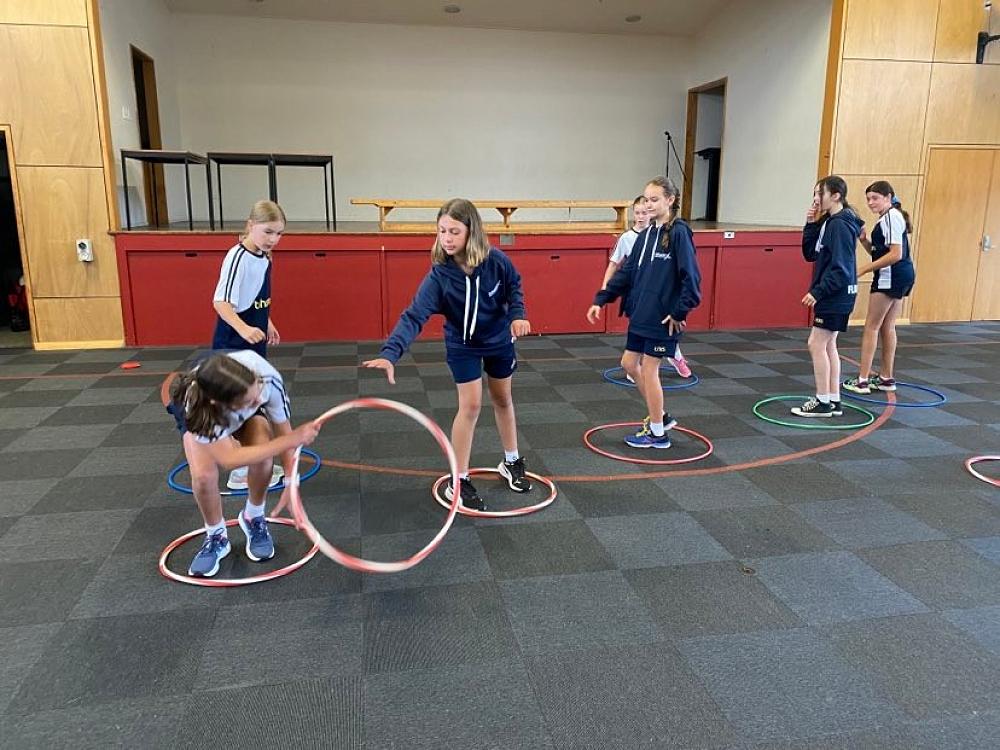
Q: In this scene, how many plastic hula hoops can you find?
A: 9